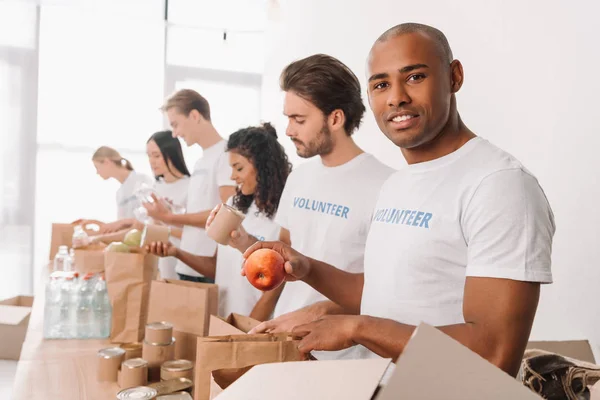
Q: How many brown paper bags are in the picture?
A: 5